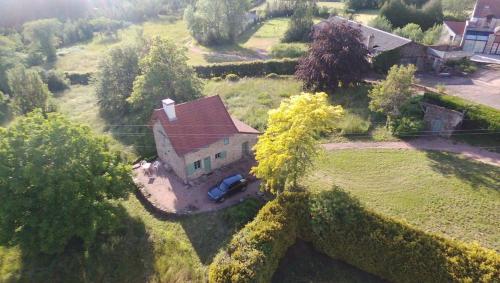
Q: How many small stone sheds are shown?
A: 1